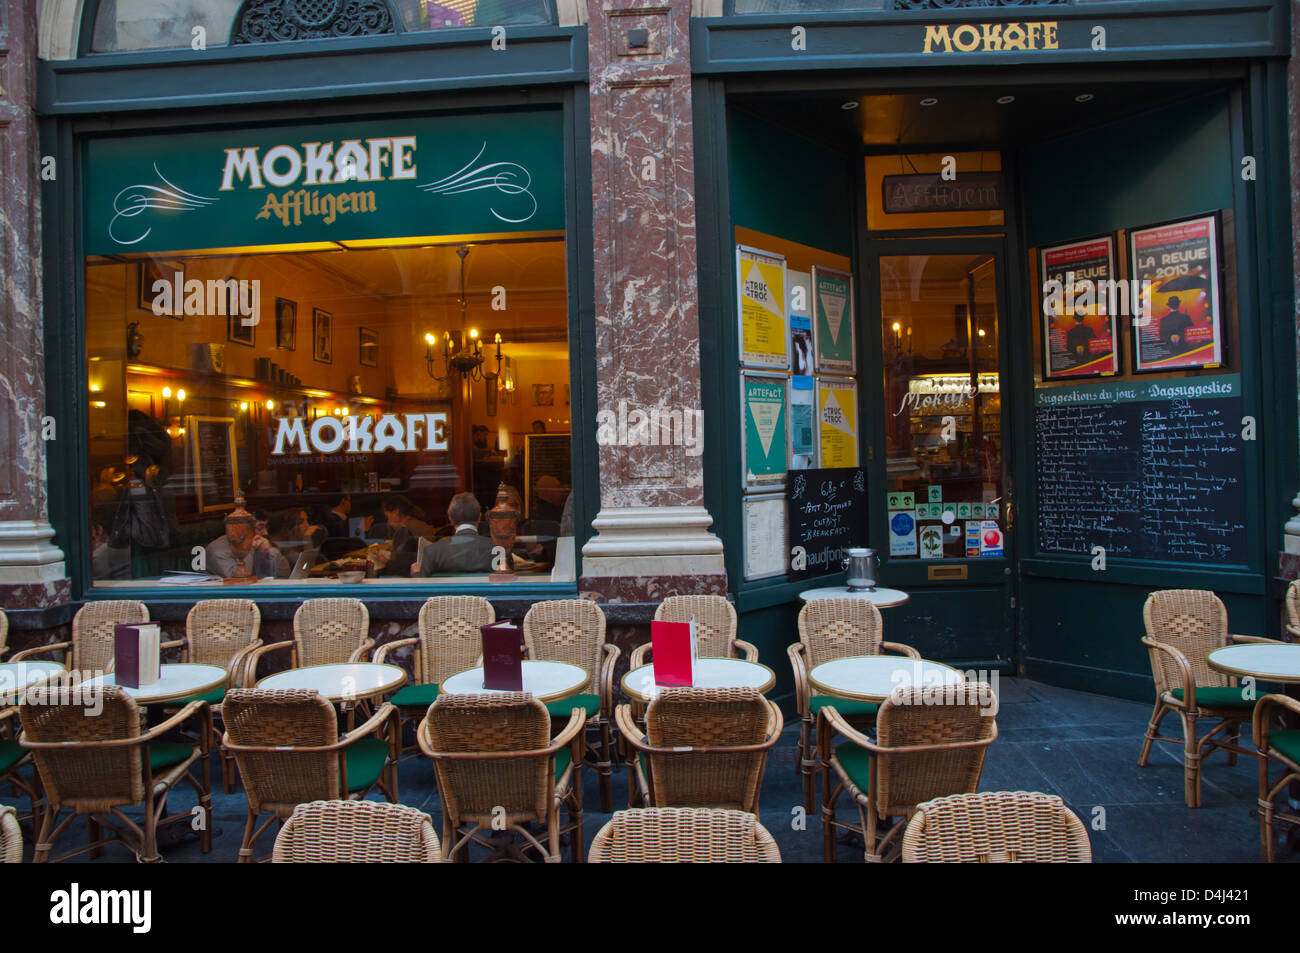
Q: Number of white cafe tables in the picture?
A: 8